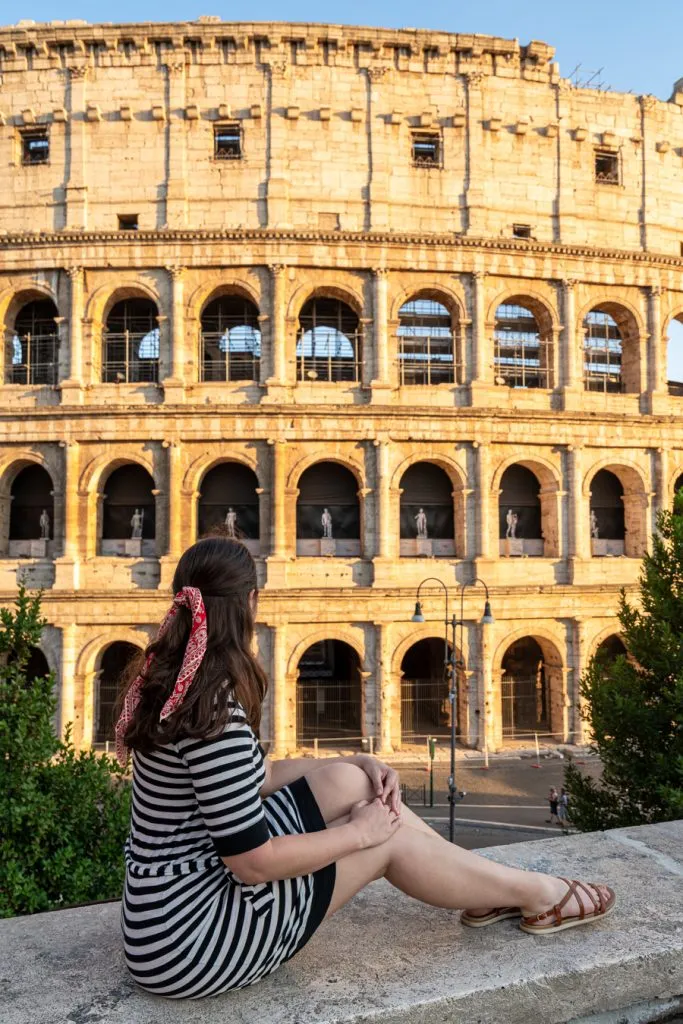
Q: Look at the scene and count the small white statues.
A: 7